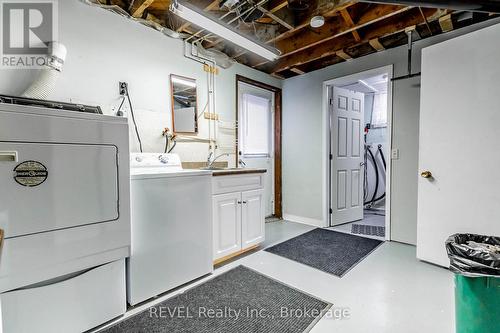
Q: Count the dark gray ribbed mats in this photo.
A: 2